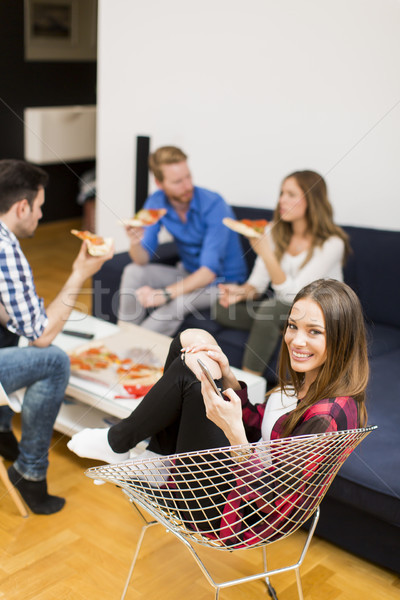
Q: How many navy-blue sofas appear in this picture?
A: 1